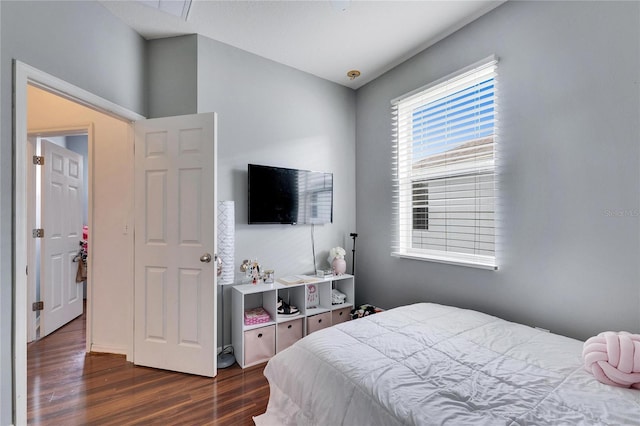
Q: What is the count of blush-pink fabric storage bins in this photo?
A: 4